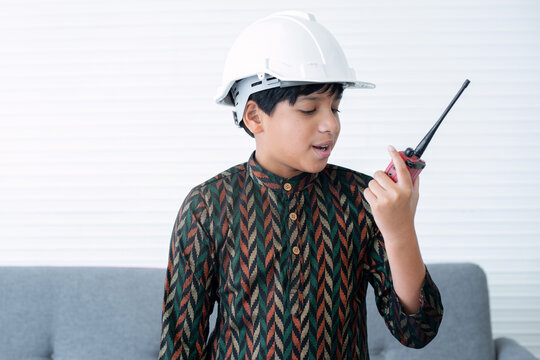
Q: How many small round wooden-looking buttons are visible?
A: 3